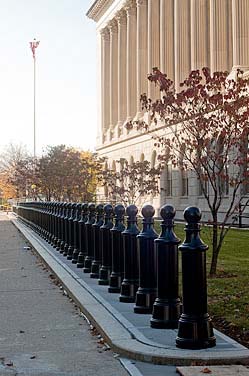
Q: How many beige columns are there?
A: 11